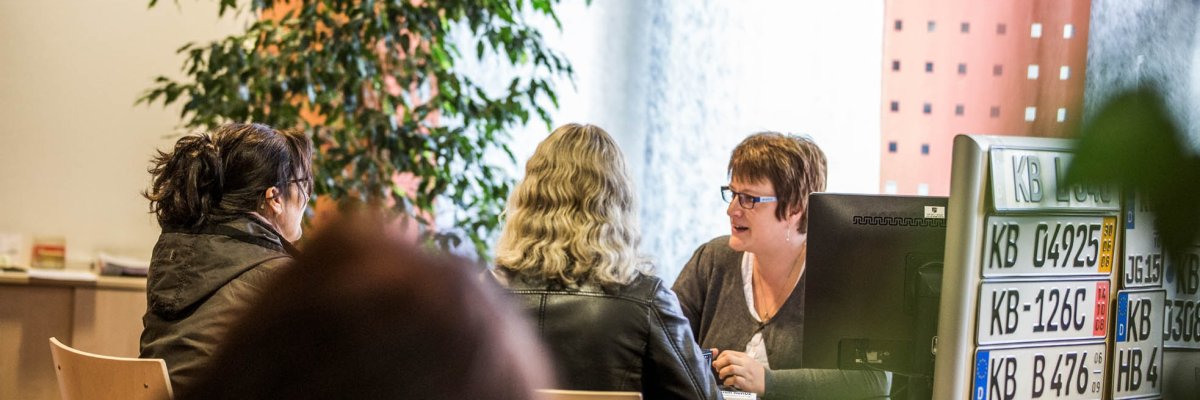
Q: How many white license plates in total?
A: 7